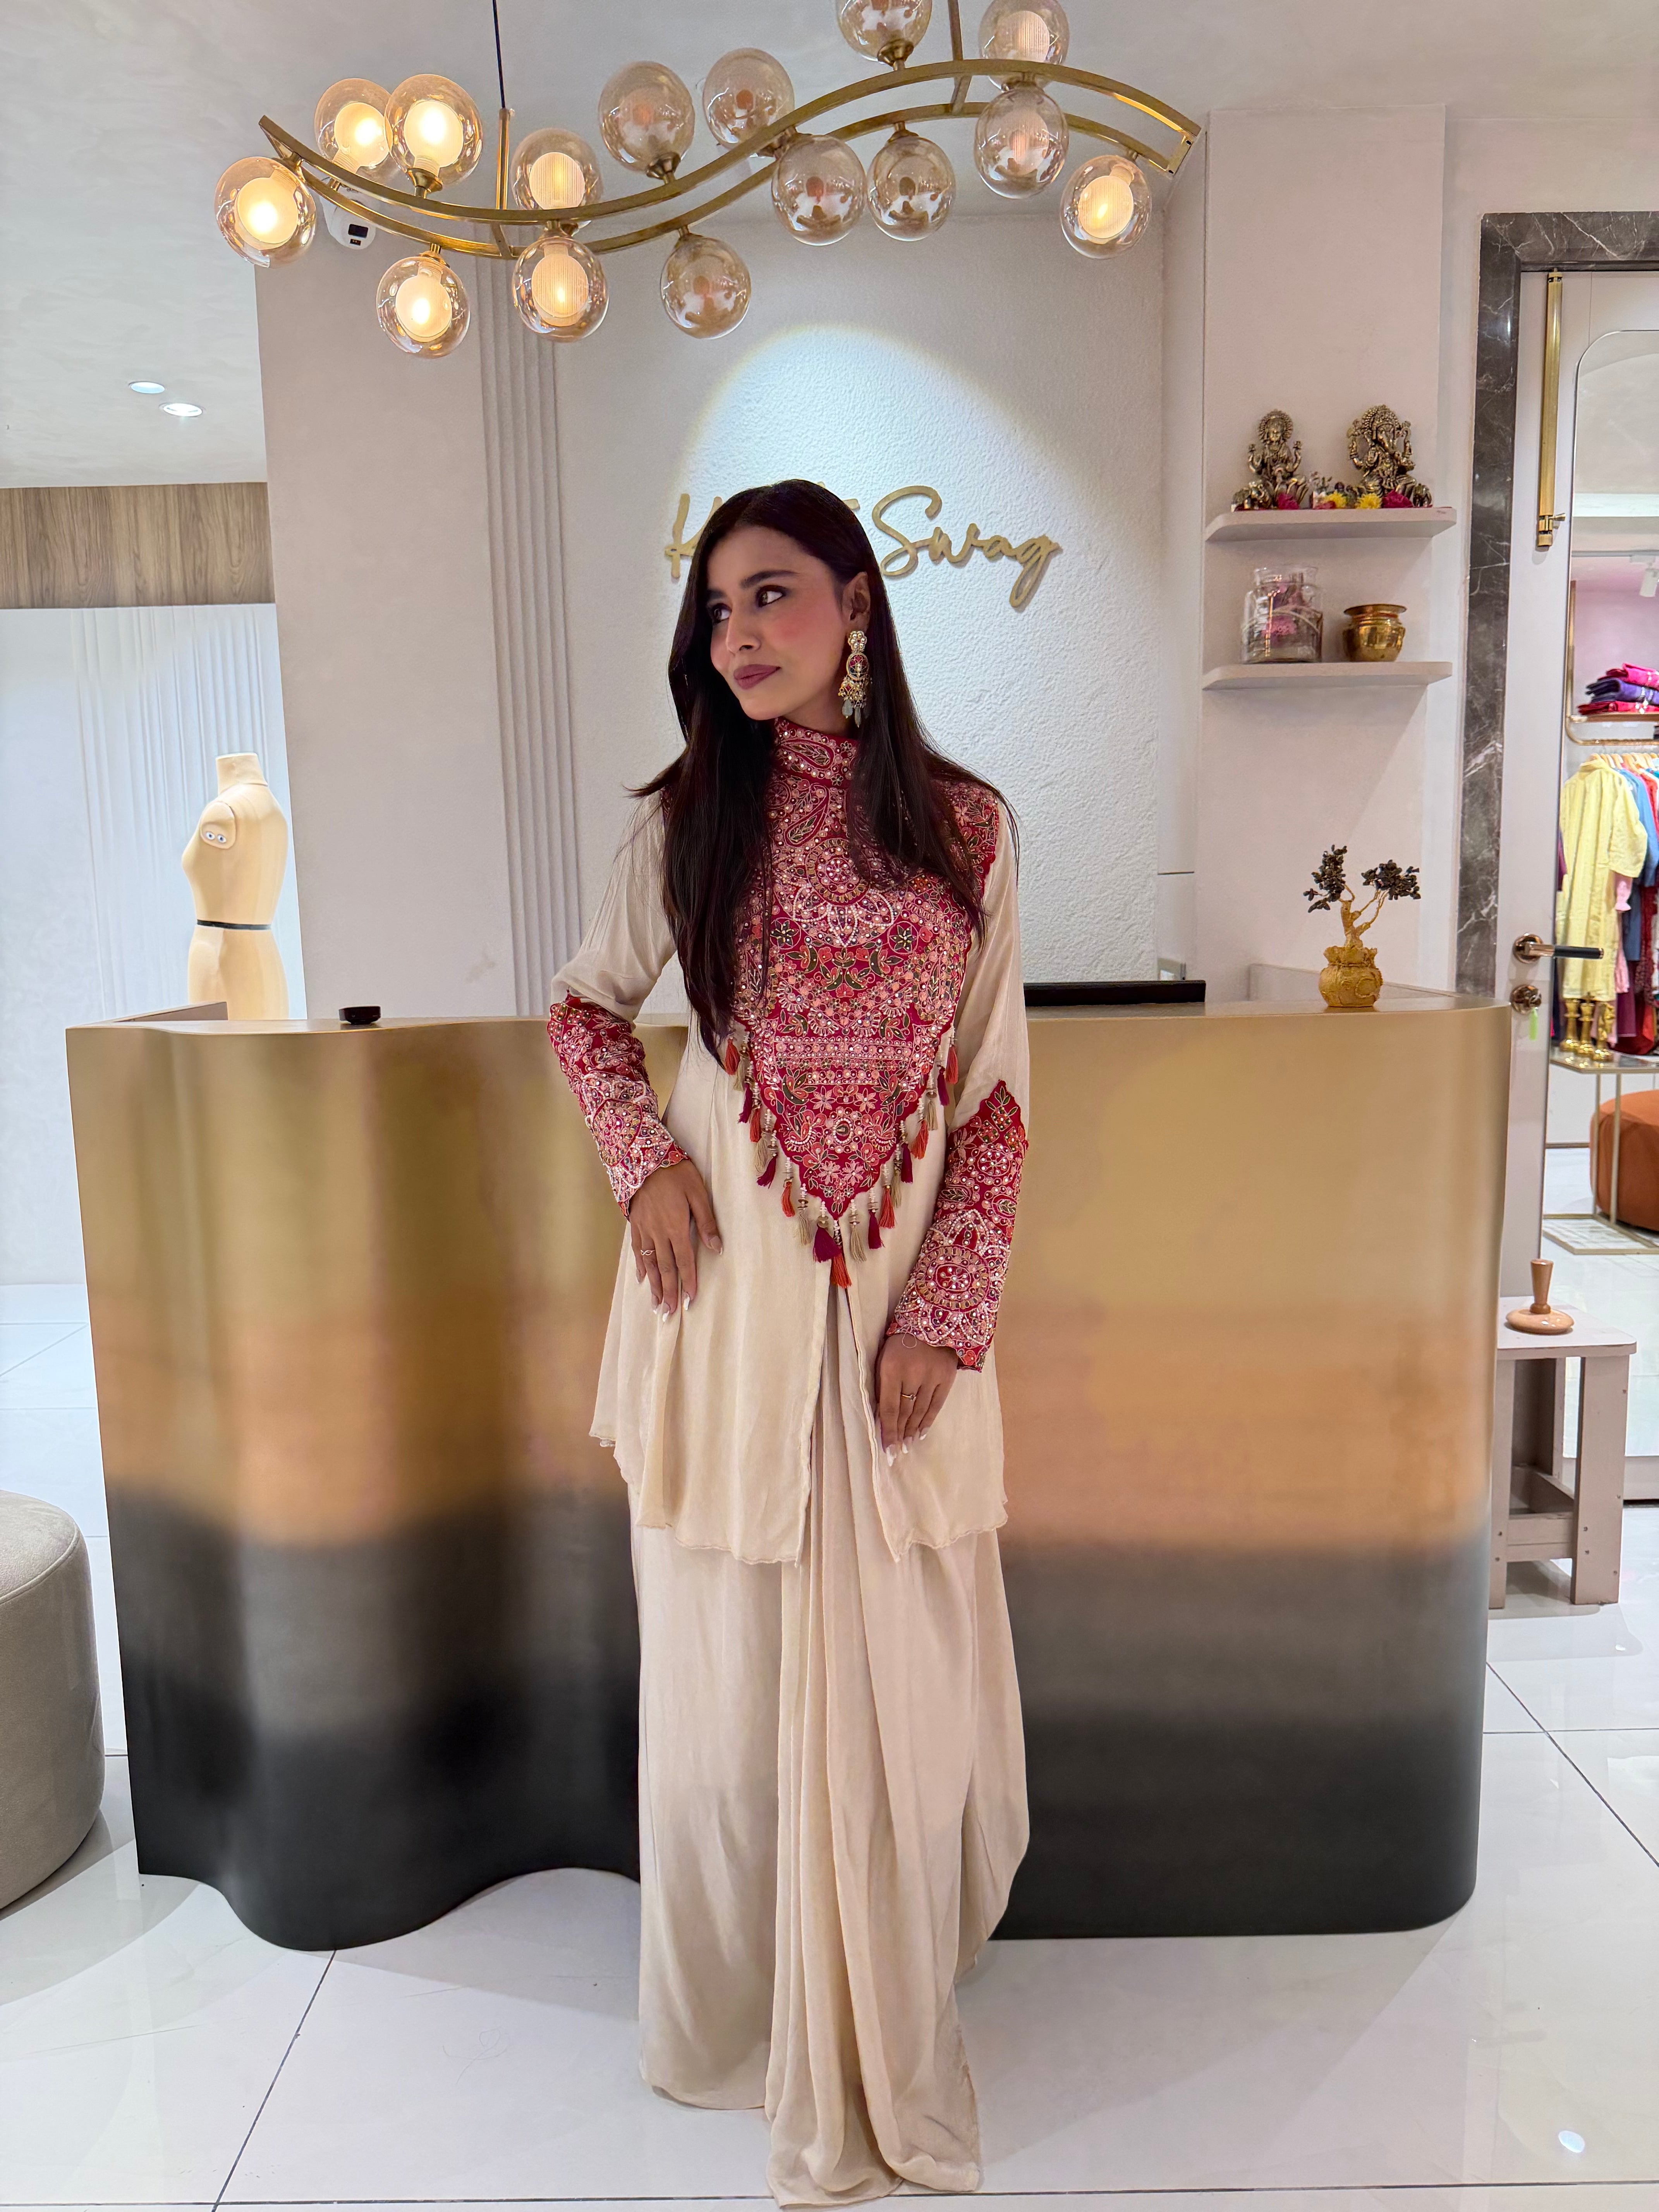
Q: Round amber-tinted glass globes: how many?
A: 15